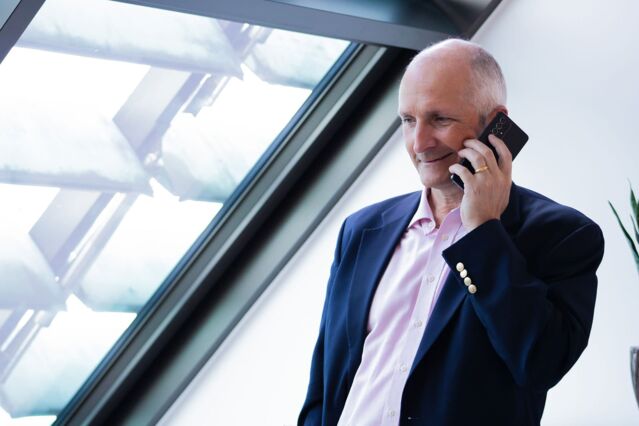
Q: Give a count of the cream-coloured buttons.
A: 4